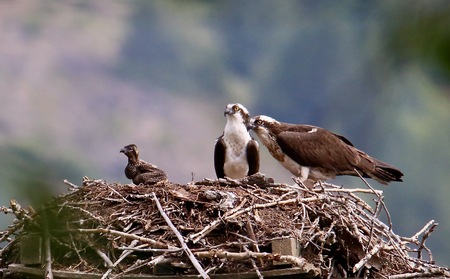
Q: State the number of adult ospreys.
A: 2